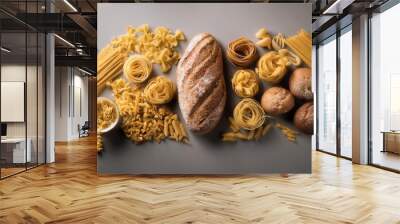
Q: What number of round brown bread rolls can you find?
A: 3